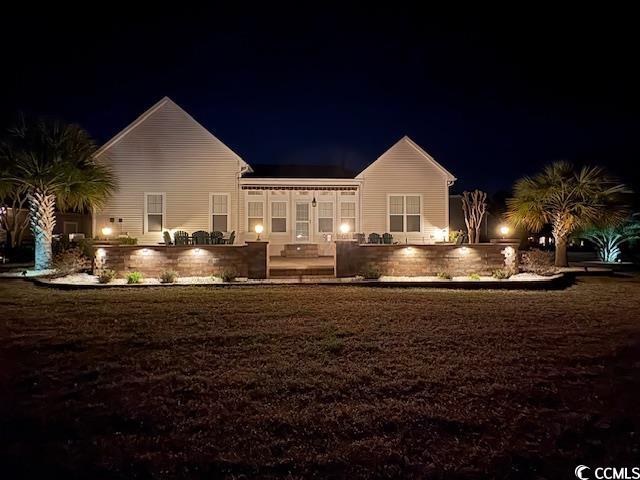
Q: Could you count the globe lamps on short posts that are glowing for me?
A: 4